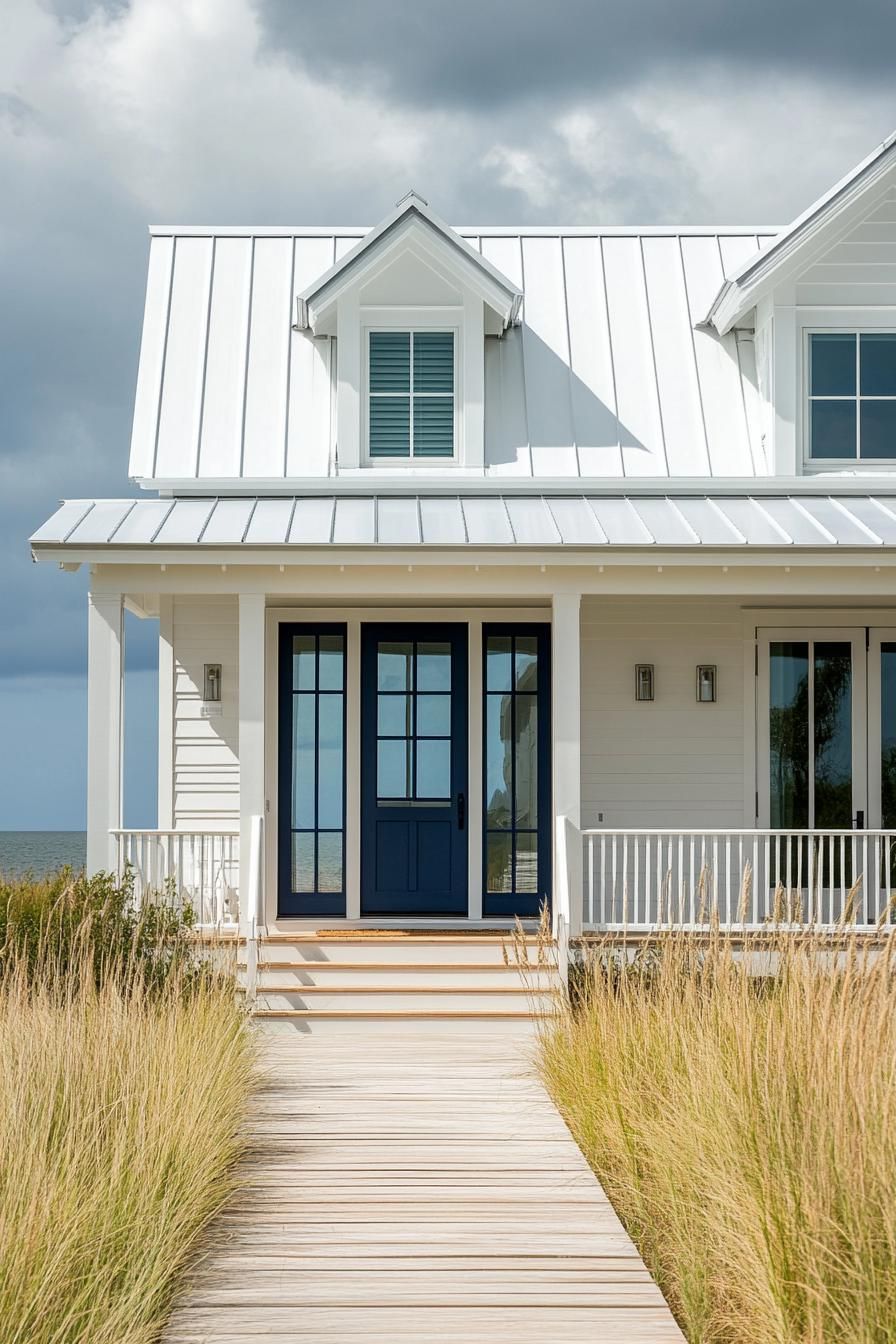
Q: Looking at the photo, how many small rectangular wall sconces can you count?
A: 3